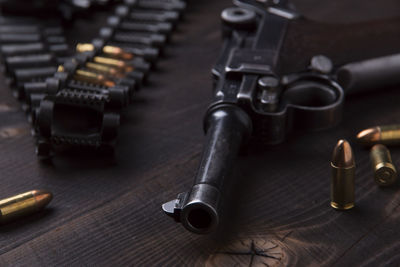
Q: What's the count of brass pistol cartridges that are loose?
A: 4